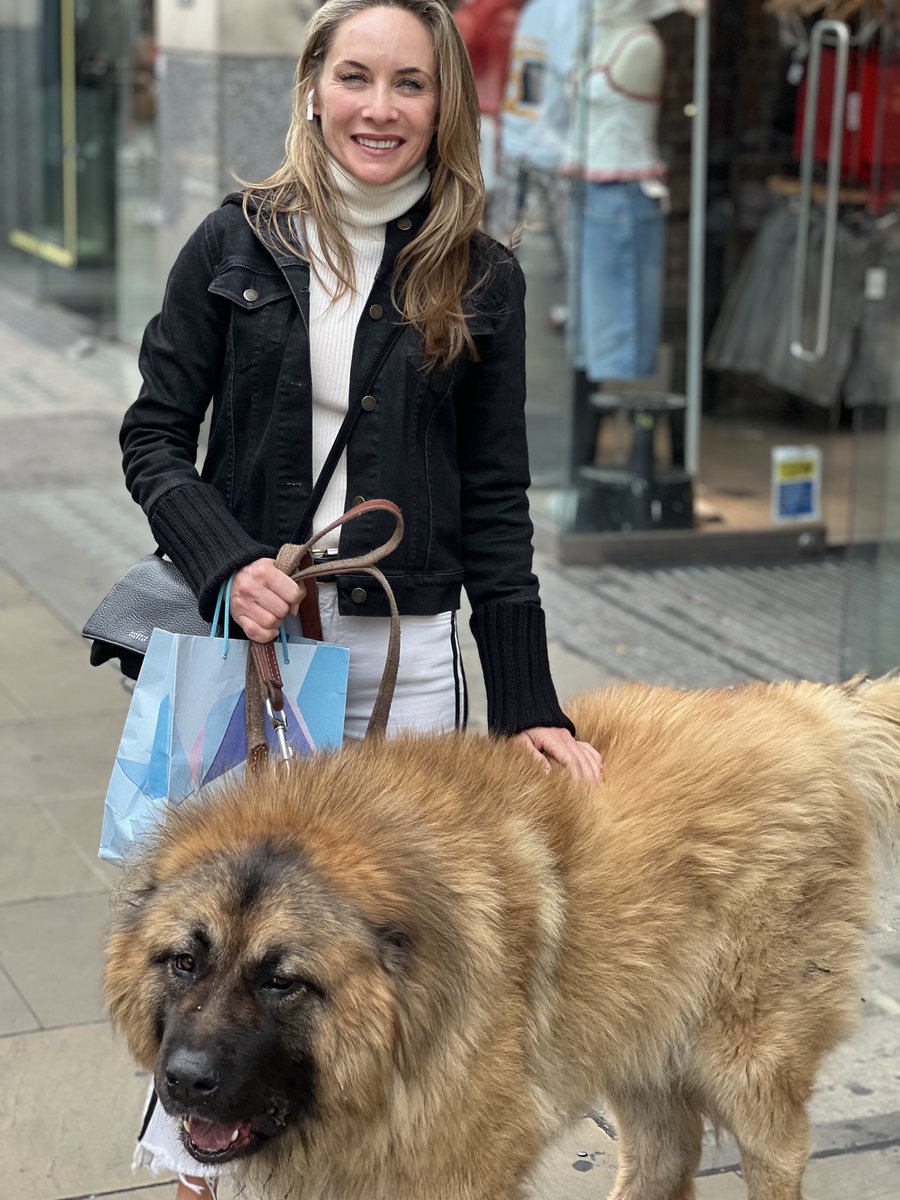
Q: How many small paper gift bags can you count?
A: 1